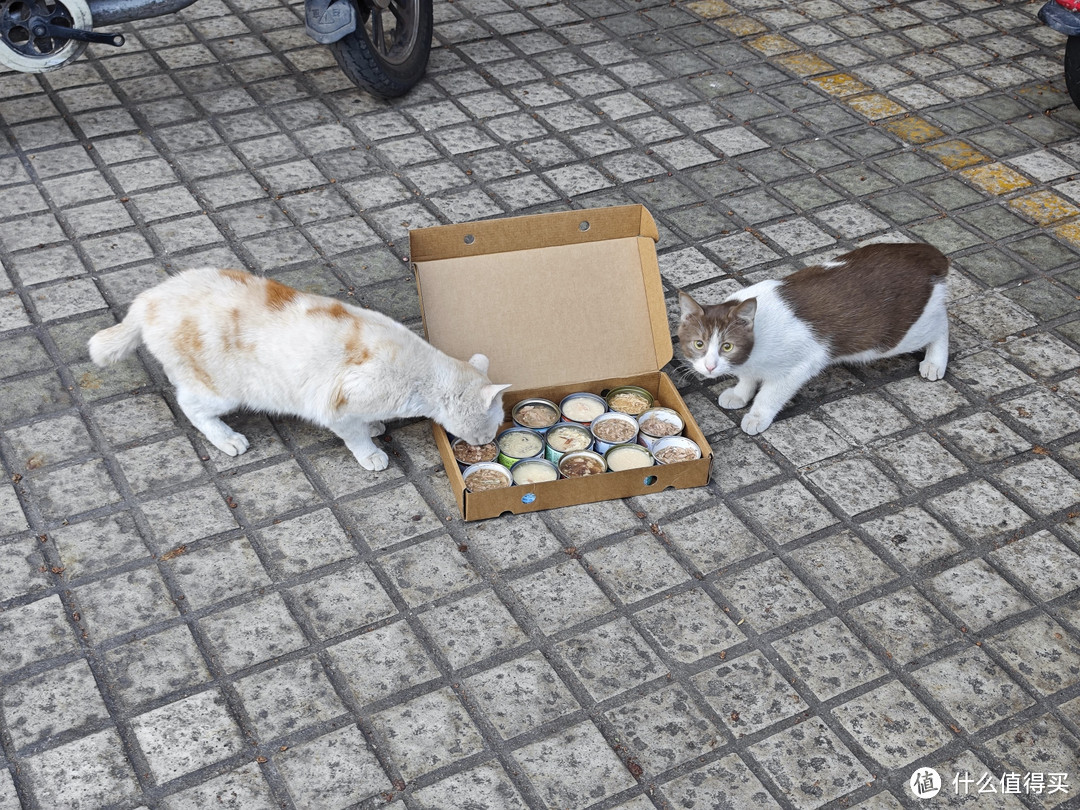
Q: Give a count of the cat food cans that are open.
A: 13